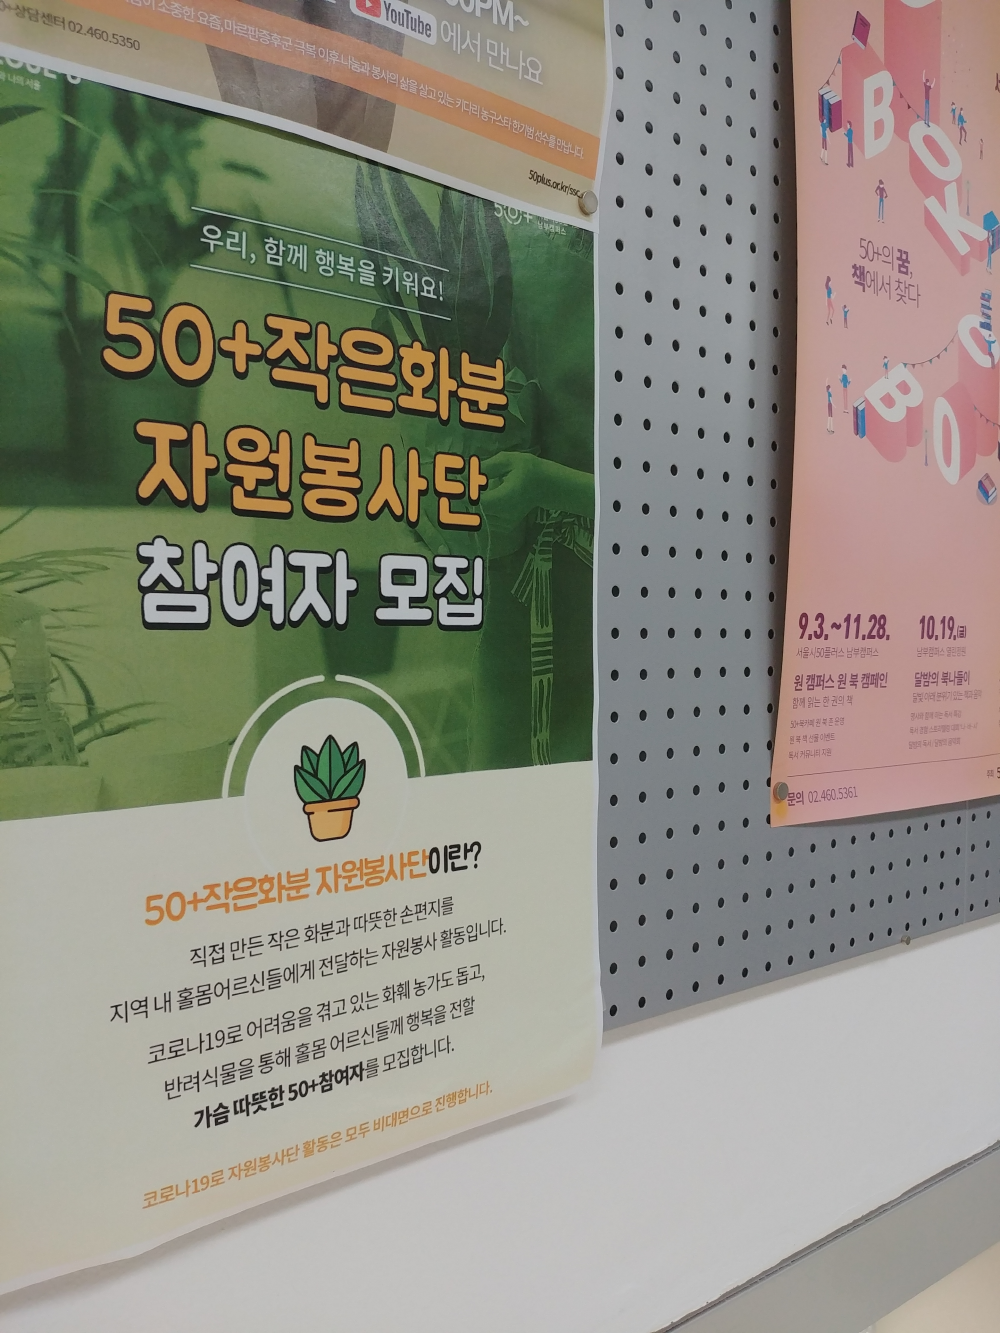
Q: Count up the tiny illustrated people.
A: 14